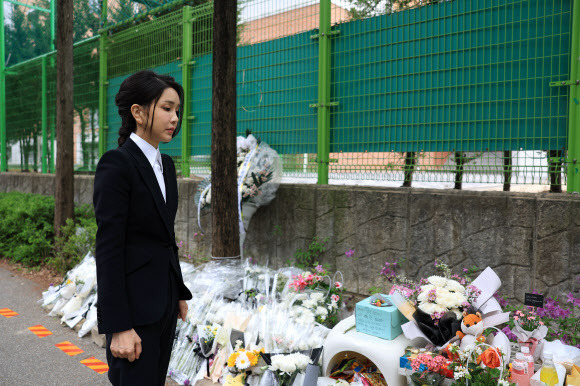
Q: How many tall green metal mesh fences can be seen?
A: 1